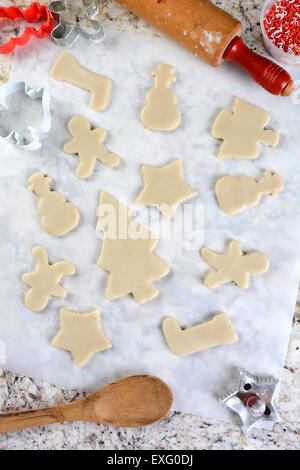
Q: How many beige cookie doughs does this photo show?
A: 12